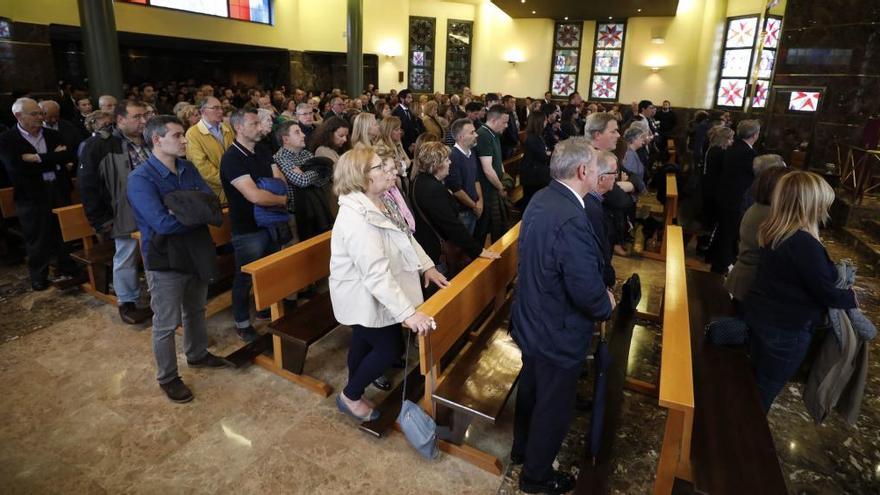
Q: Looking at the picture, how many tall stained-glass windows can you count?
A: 6